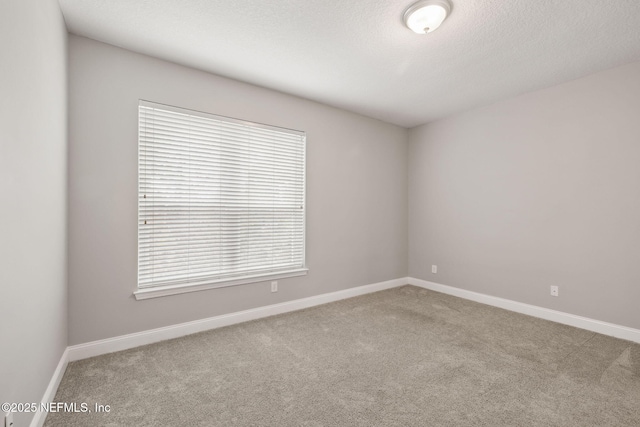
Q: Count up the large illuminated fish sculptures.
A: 0